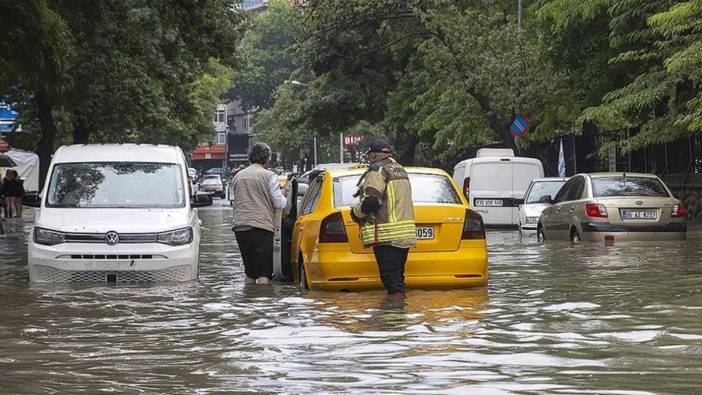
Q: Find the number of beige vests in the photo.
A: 1